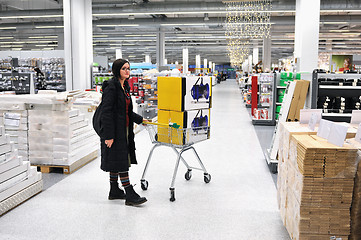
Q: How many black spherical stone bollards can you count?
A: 0